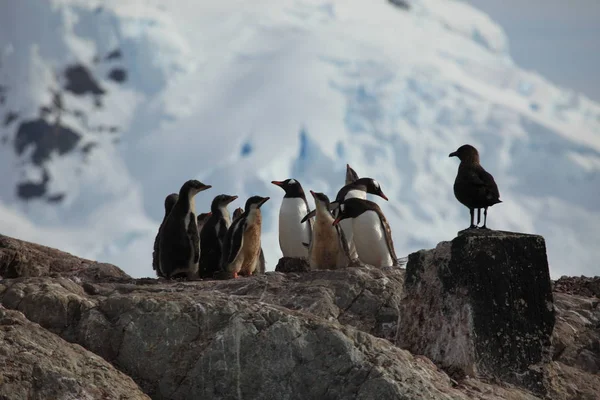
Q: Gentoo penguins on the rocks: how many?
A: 11